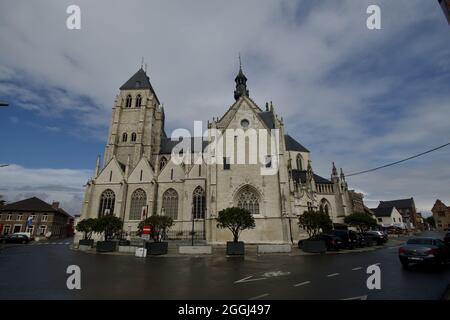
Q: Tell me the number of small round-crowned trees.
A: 6